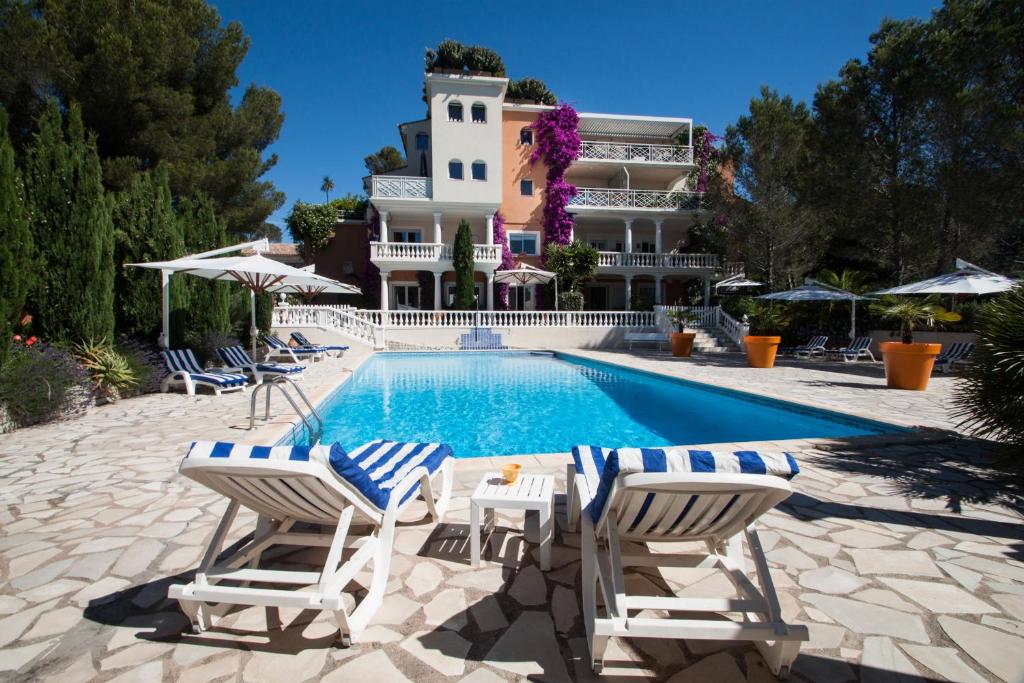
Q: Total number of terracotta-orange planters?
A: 3